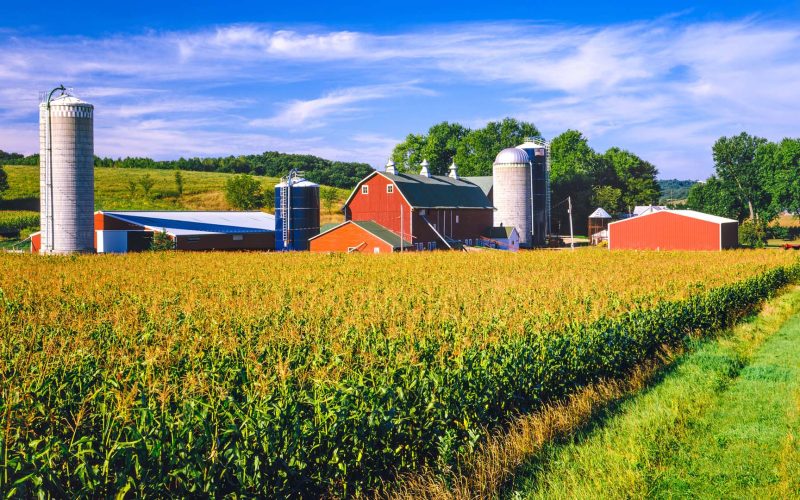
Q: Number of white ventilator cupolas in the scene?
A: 3